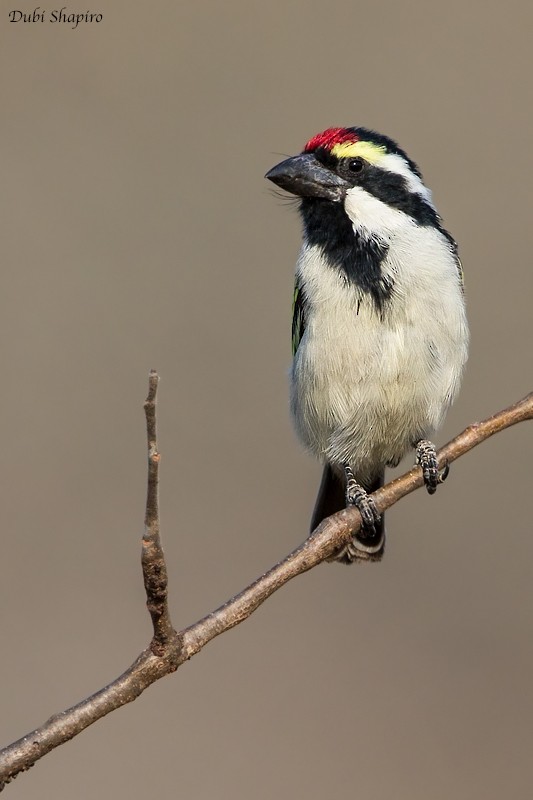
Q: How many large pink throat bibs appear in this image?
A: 0